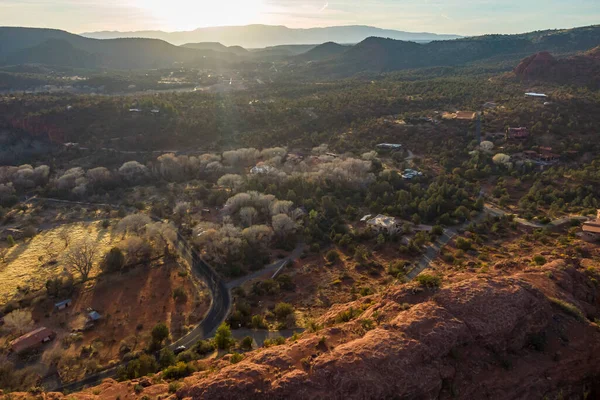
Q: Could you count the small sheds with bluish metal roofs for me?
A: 2